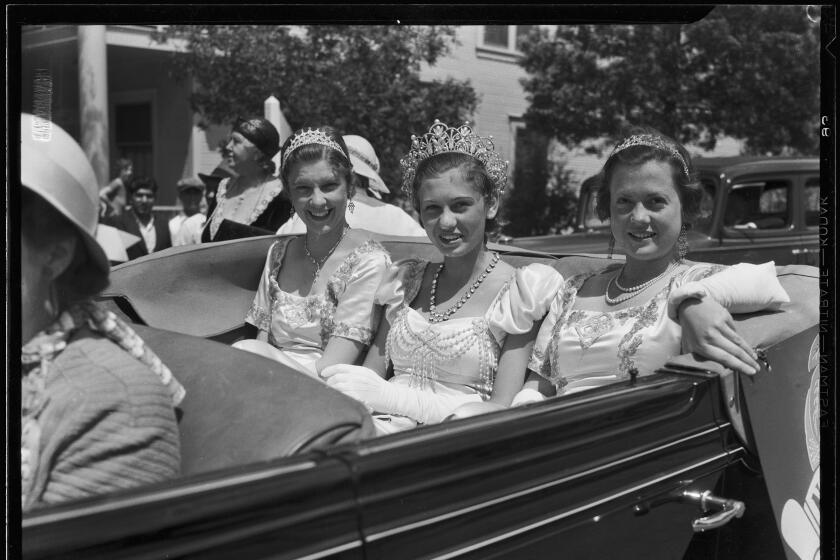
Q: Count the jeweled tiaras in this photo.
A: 3